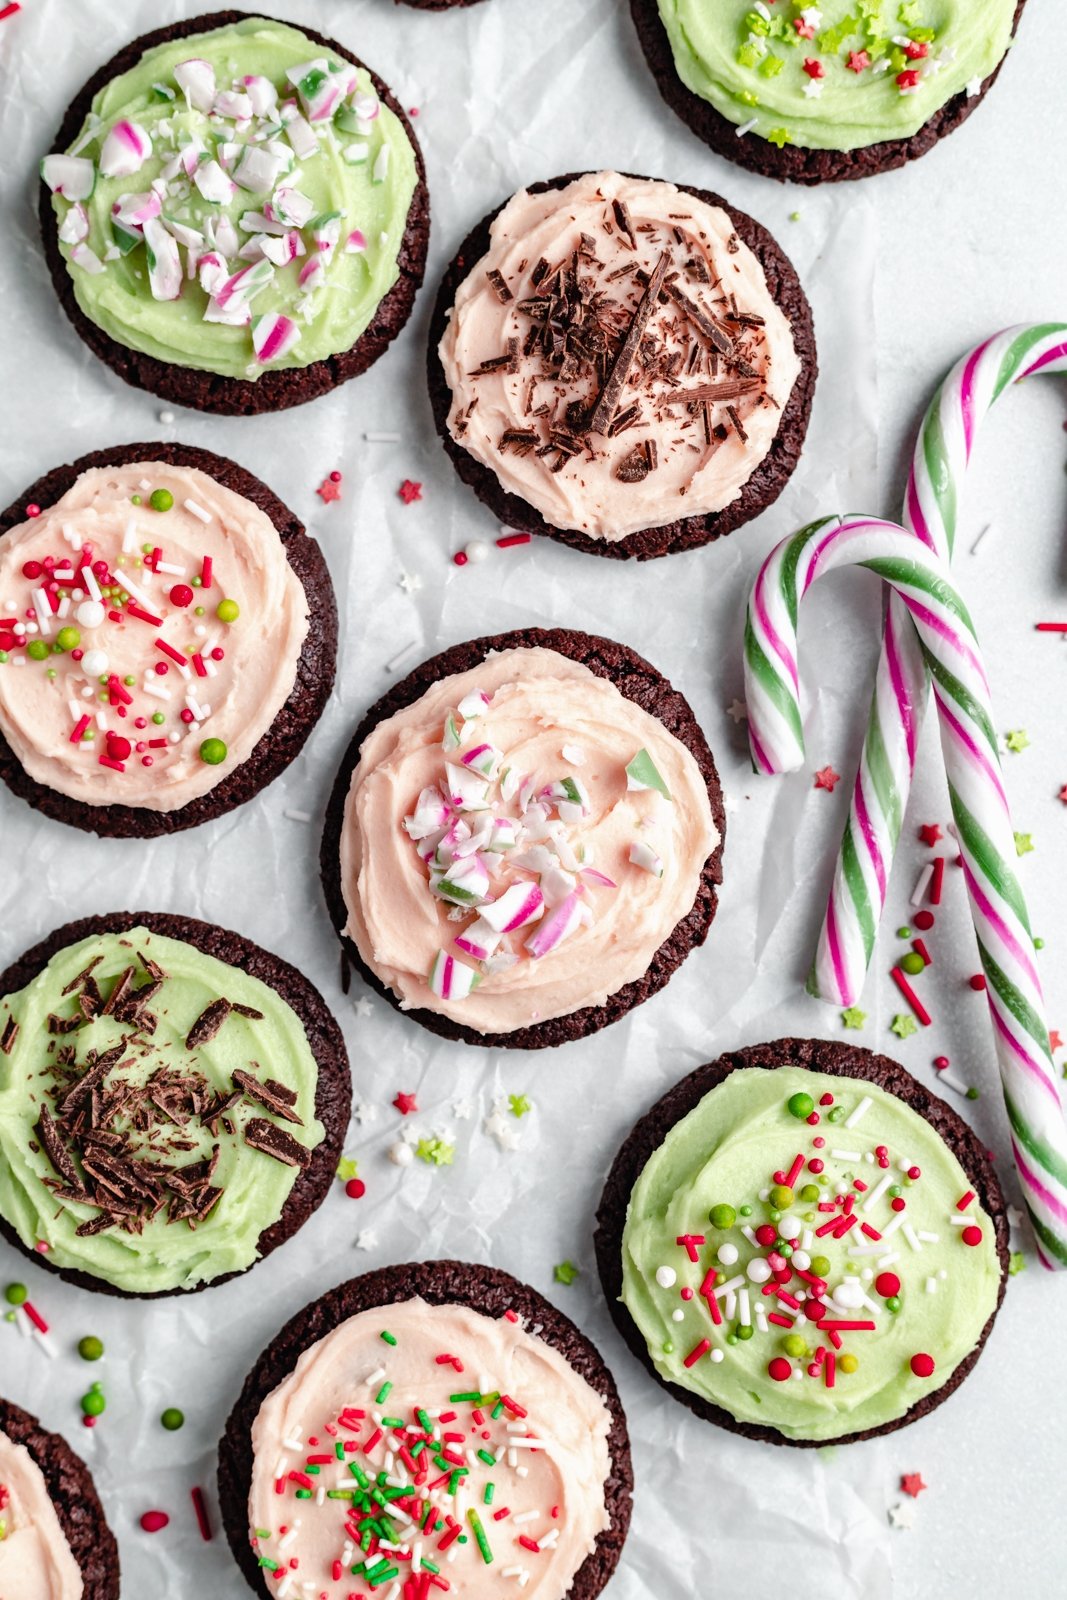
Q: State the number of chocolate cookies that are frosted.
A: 9